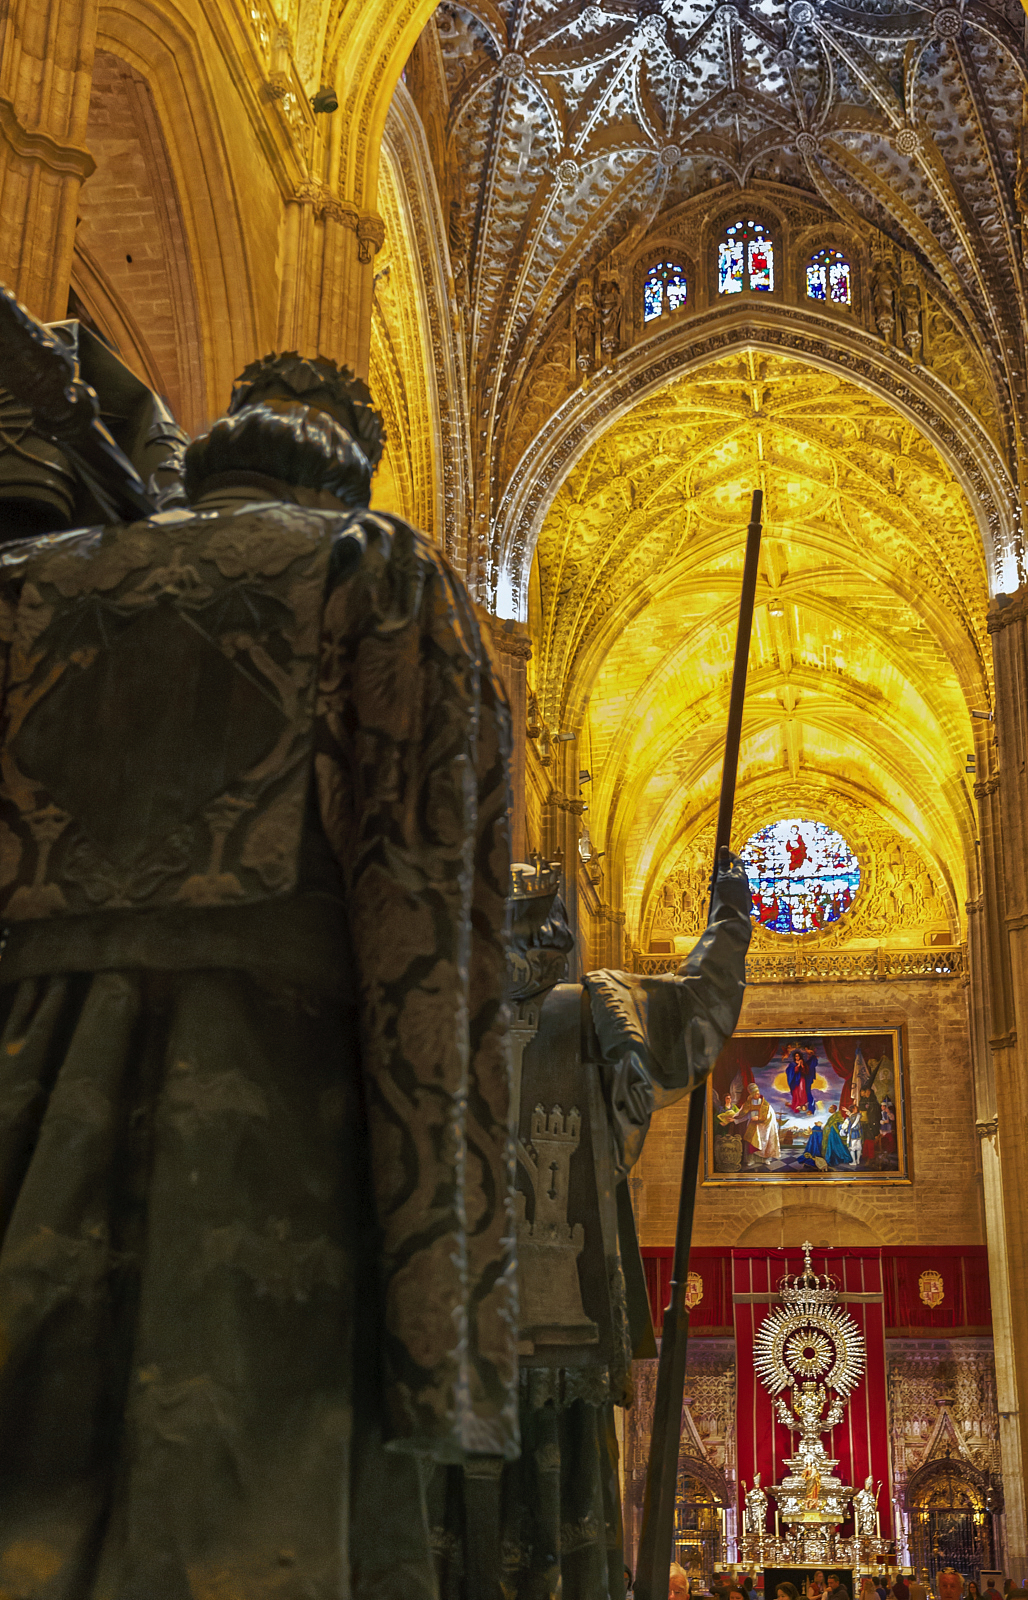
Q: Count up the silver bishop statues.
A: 2